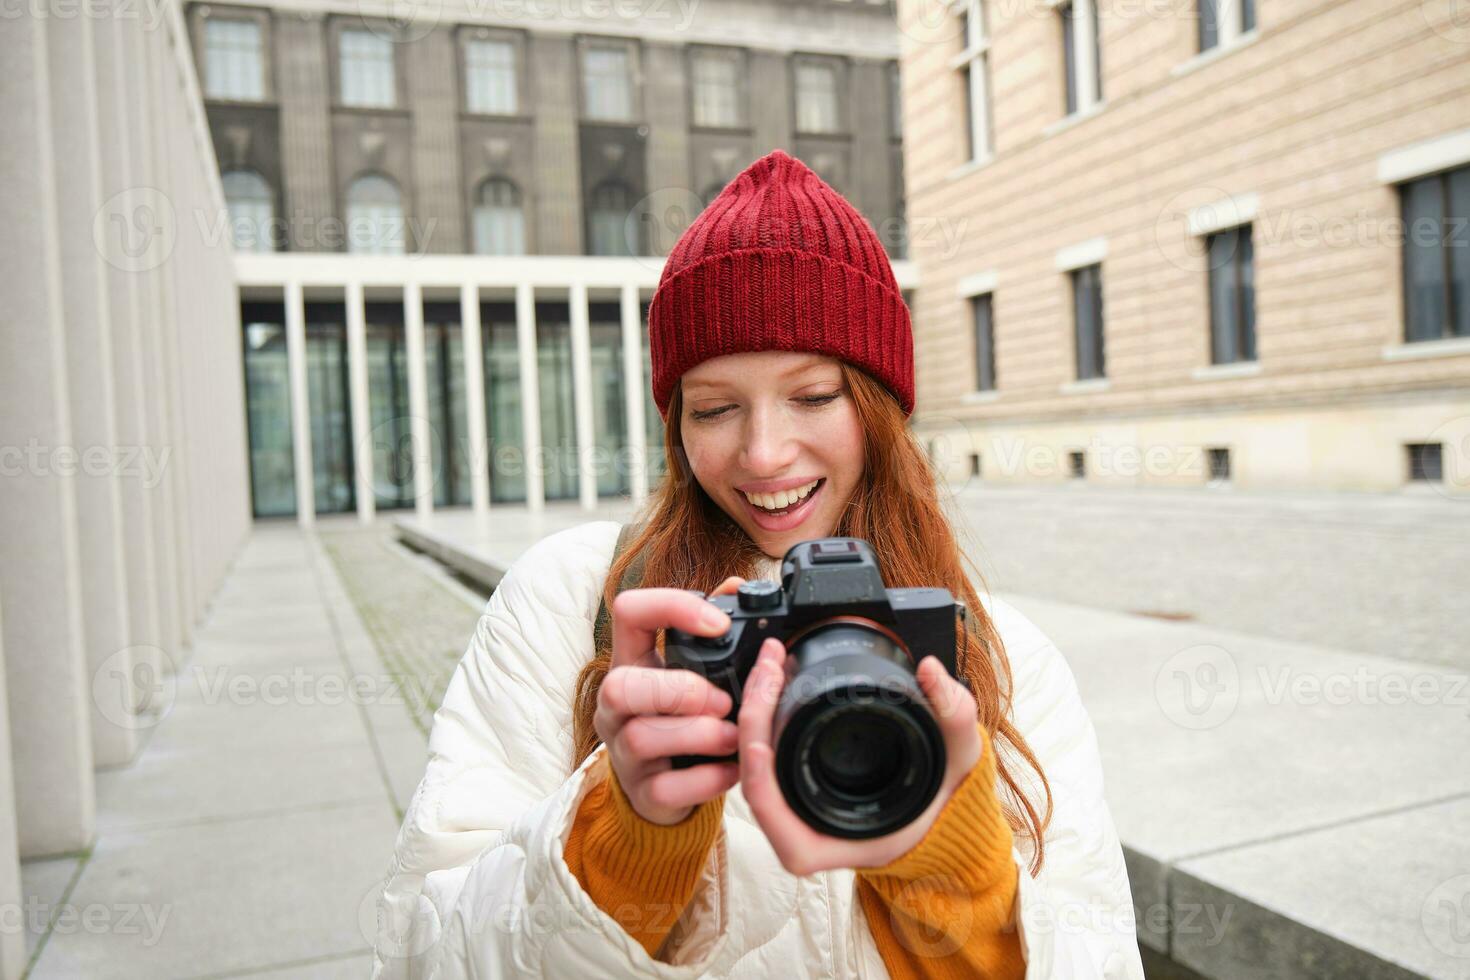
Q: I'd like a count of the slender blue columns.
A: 0